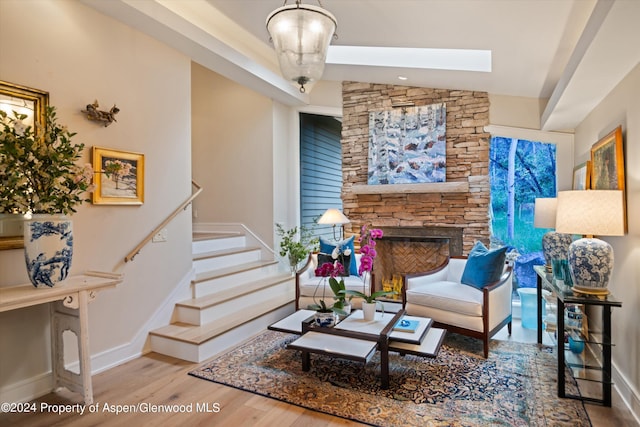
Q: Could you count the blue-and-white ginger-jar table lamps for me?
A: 2